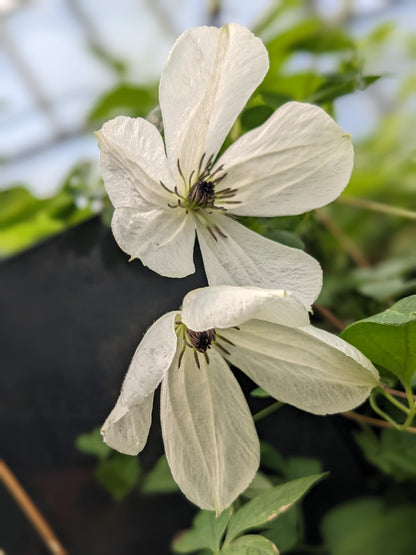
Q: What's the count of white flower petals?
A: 9